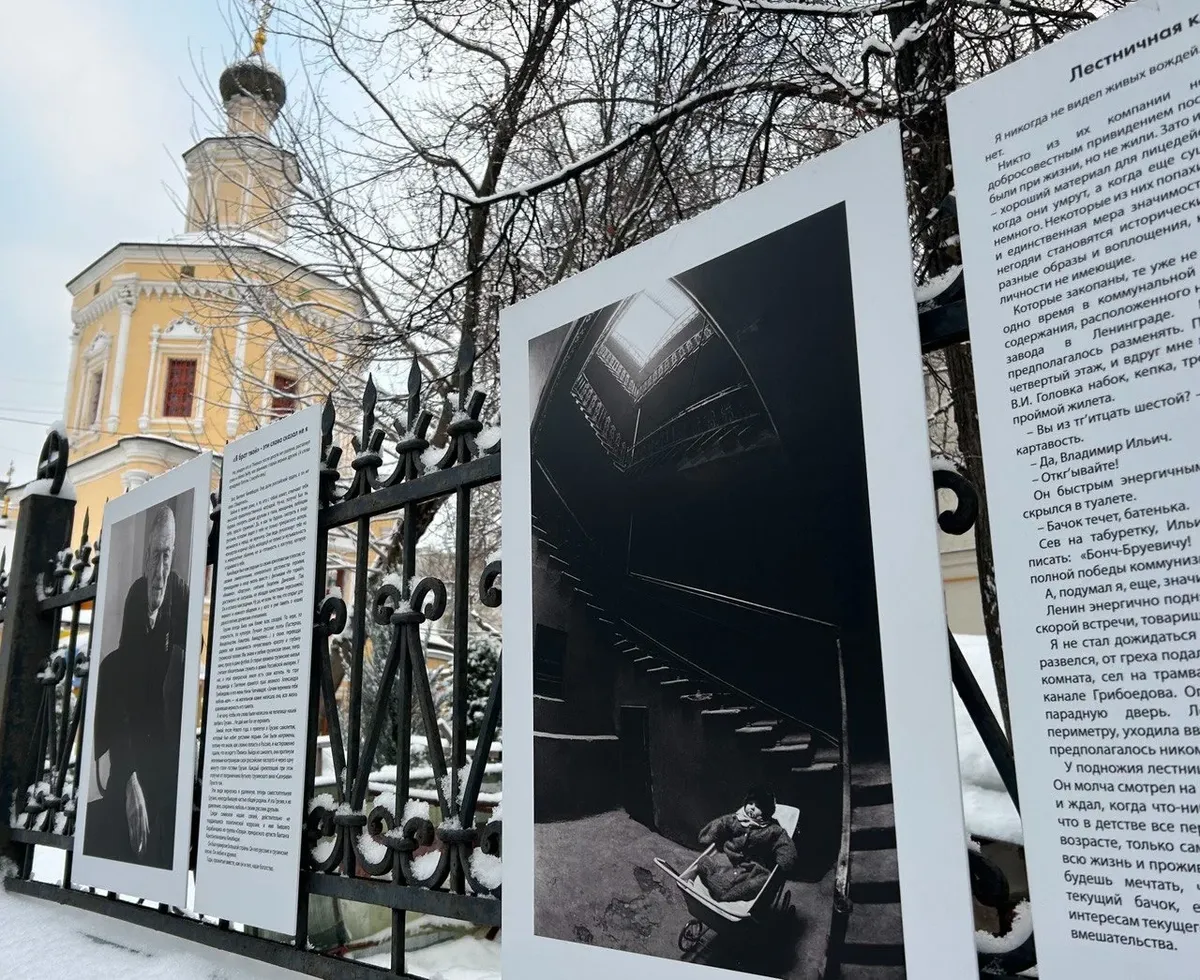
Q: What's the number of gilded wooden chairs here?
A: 0